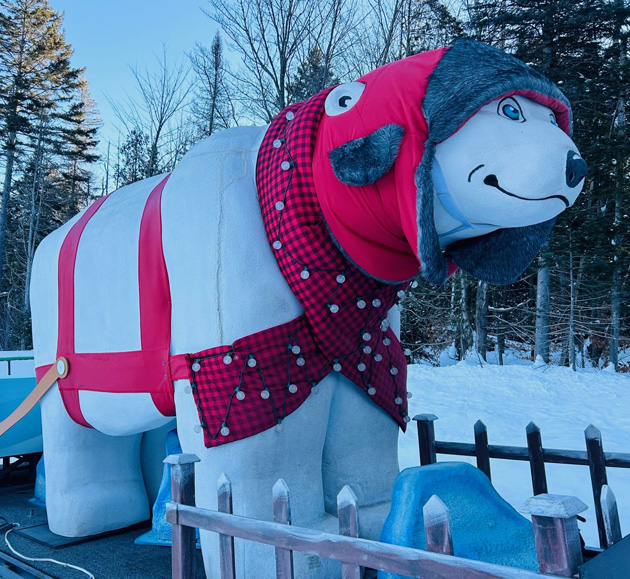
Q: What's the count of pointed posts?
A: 8